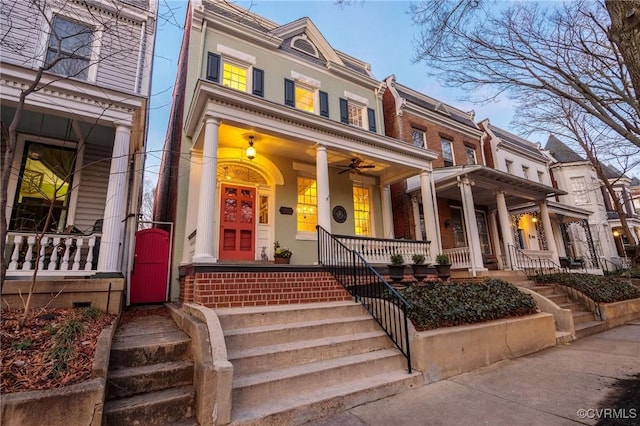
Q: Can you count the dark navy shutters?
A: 6